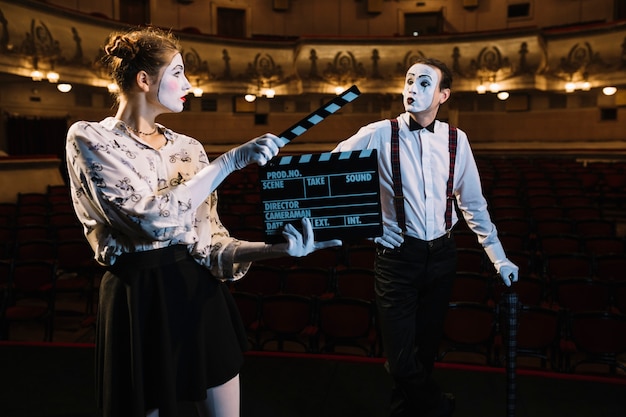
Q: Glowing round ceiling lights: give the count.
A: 4